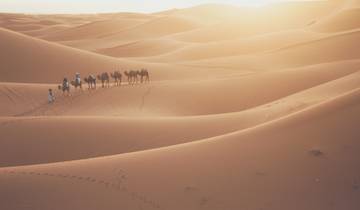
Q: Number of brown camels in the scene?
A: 7